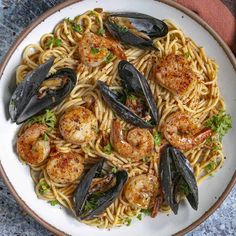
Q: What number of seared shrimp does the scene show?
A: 5